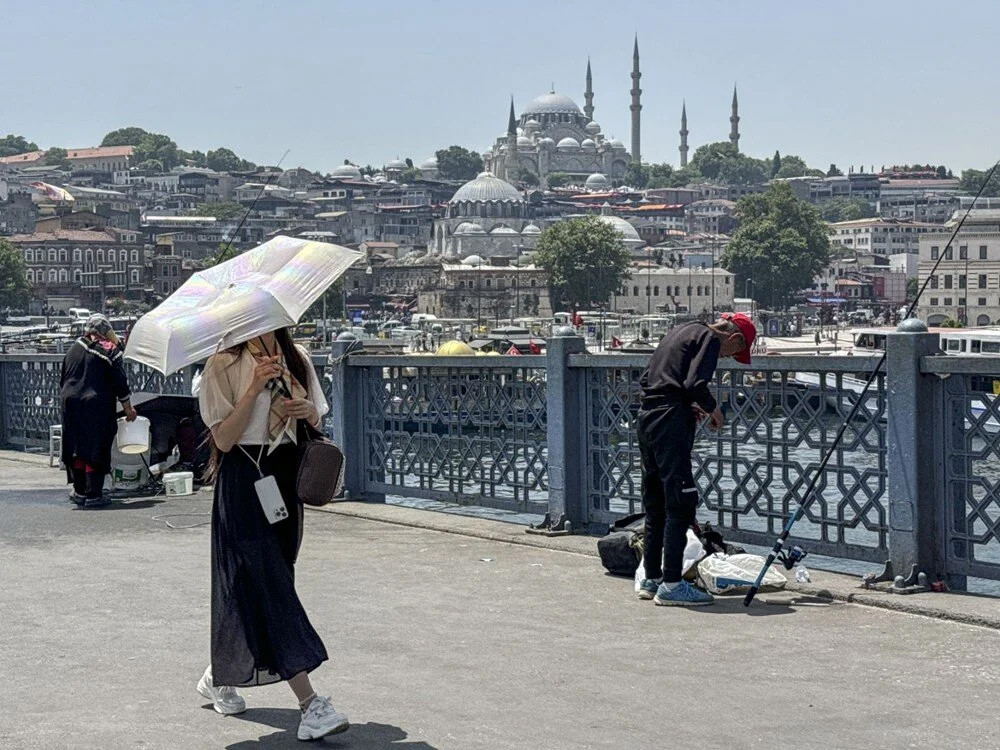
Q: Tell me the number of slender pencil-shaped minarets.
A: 5